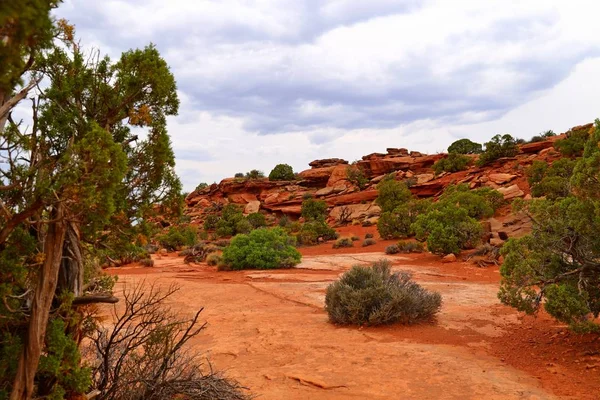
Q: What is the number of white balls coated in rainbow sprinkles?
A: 0